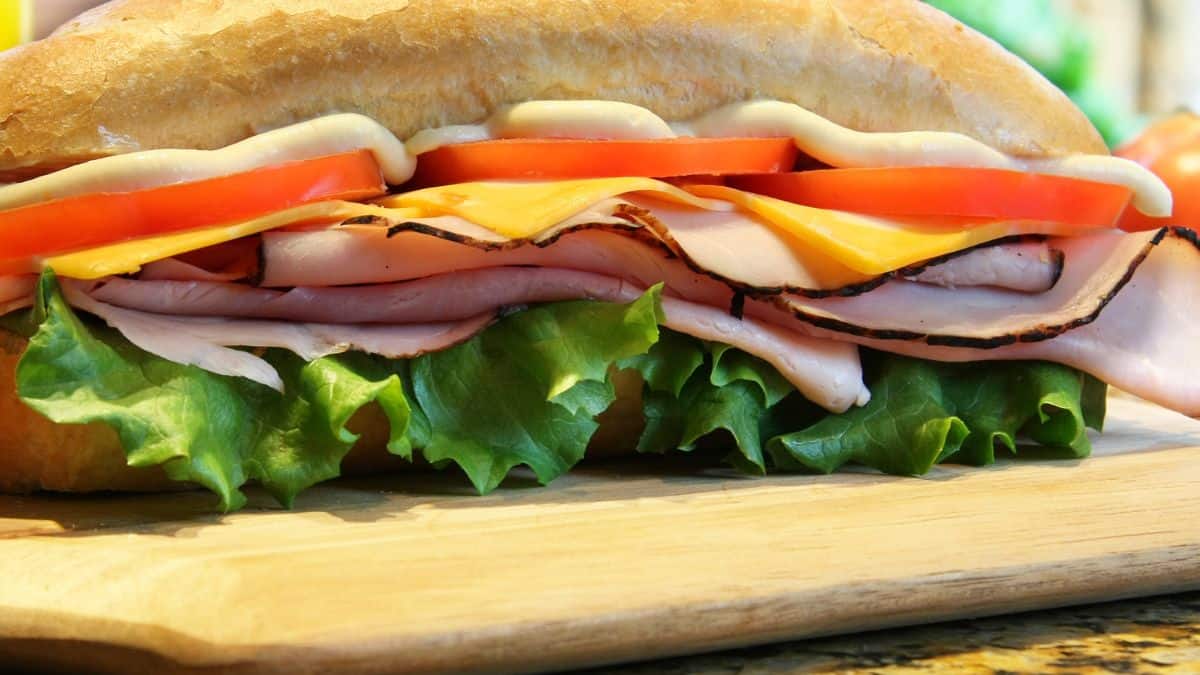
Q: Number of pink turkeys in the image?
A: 0